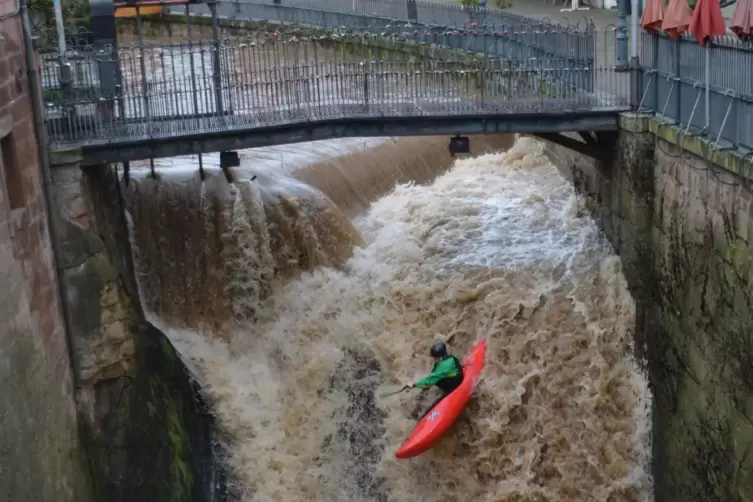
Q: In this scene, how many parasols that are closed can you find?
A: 4